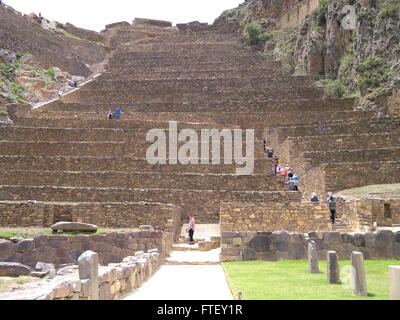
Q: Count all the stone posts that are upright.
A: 5